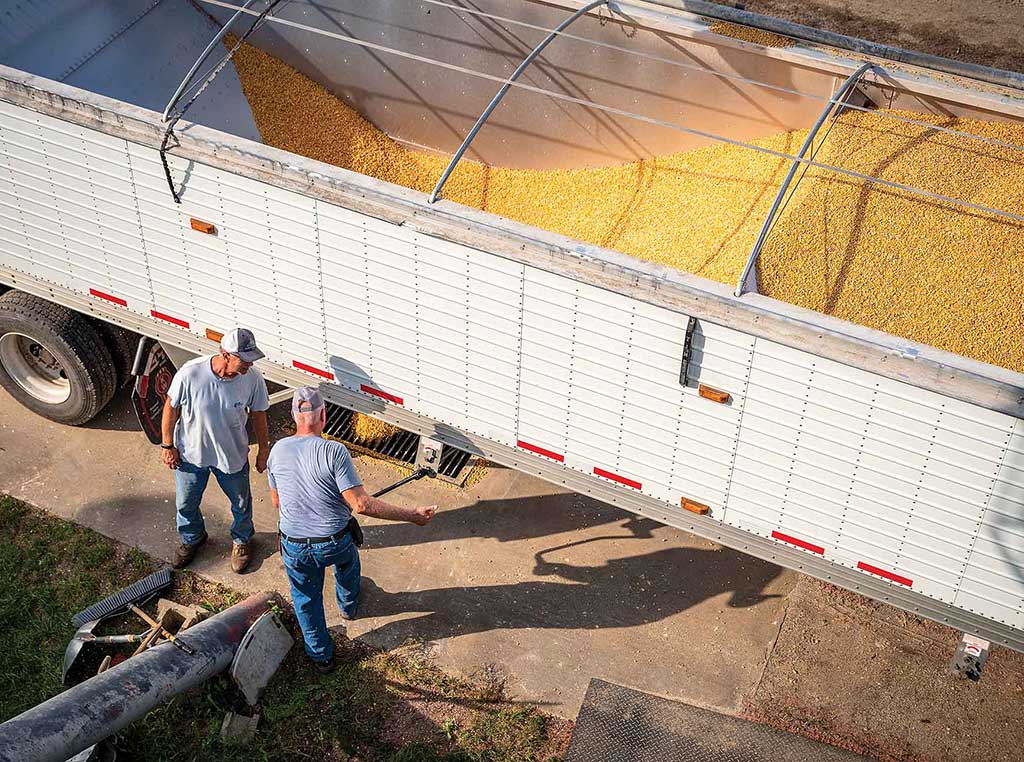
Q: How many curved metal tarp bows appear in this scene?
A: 3